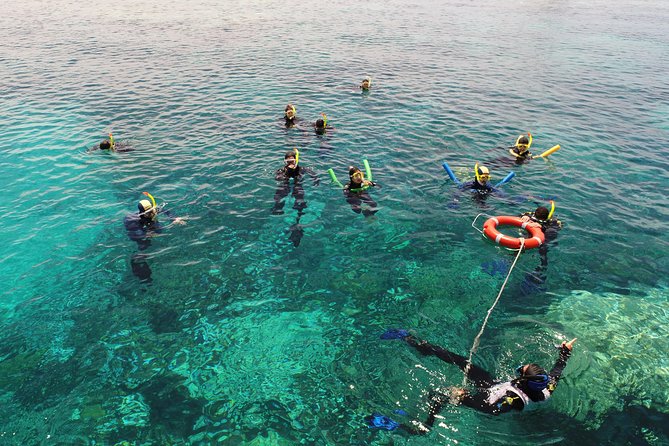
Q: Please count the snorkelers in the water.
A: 11